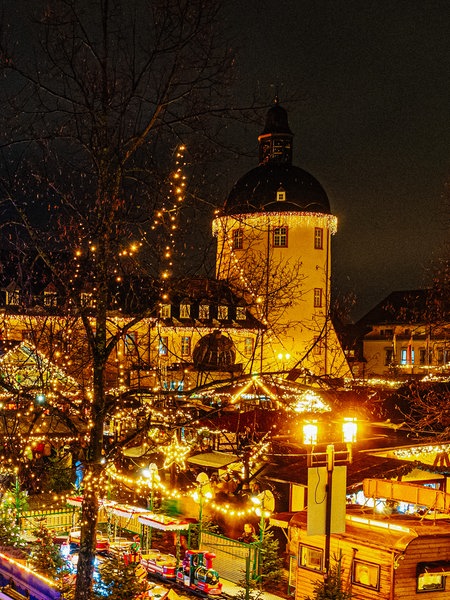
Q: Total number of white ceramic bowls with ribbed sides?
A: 0